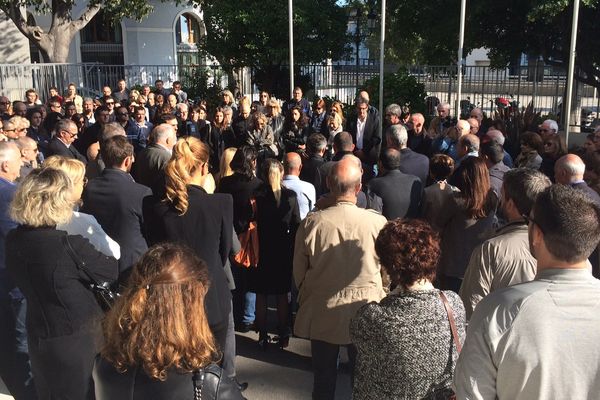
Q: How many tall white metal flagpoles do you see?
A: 4